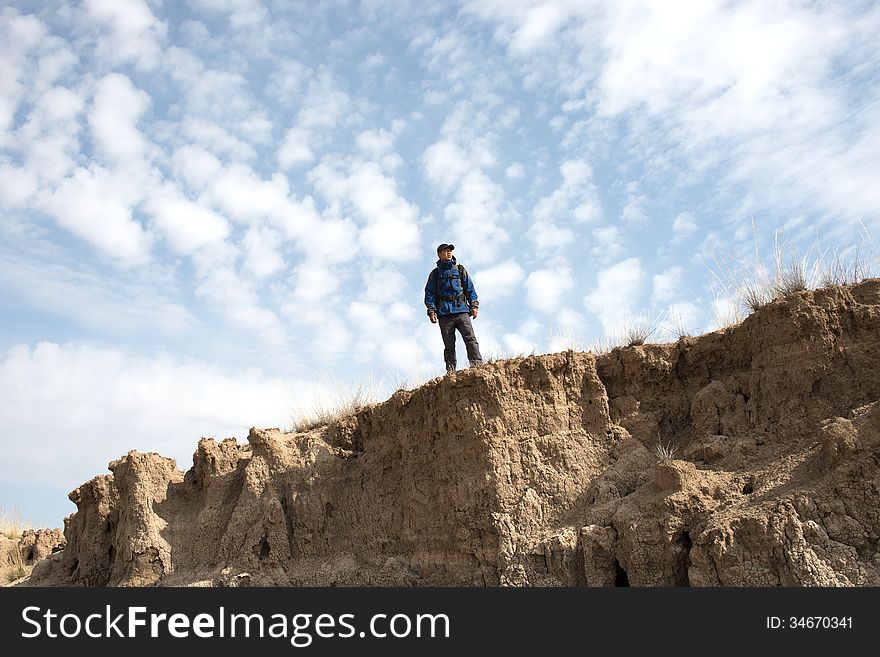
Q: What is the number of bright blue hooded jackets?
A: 1